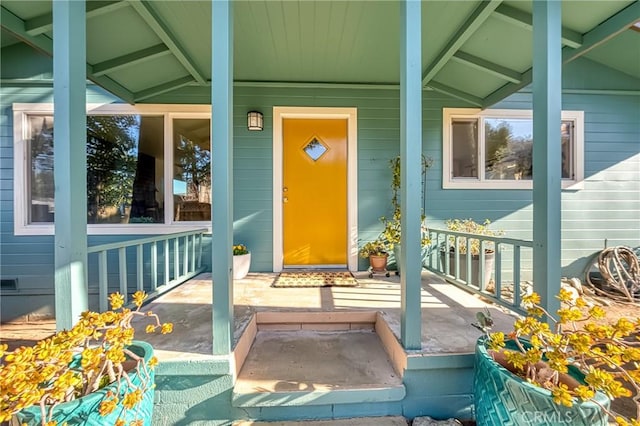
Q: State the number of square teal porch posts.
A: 4